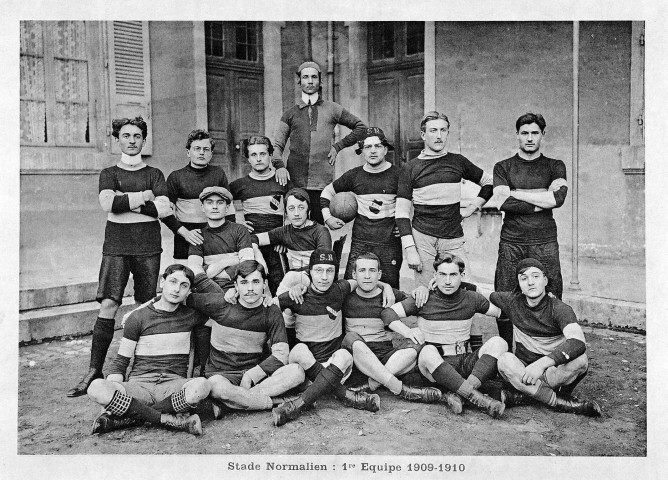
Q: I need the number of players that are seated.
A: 8